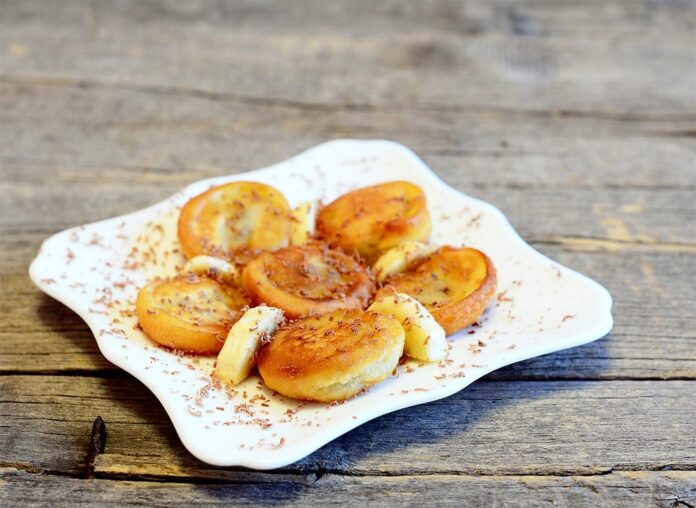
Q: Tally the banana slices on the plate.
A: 5